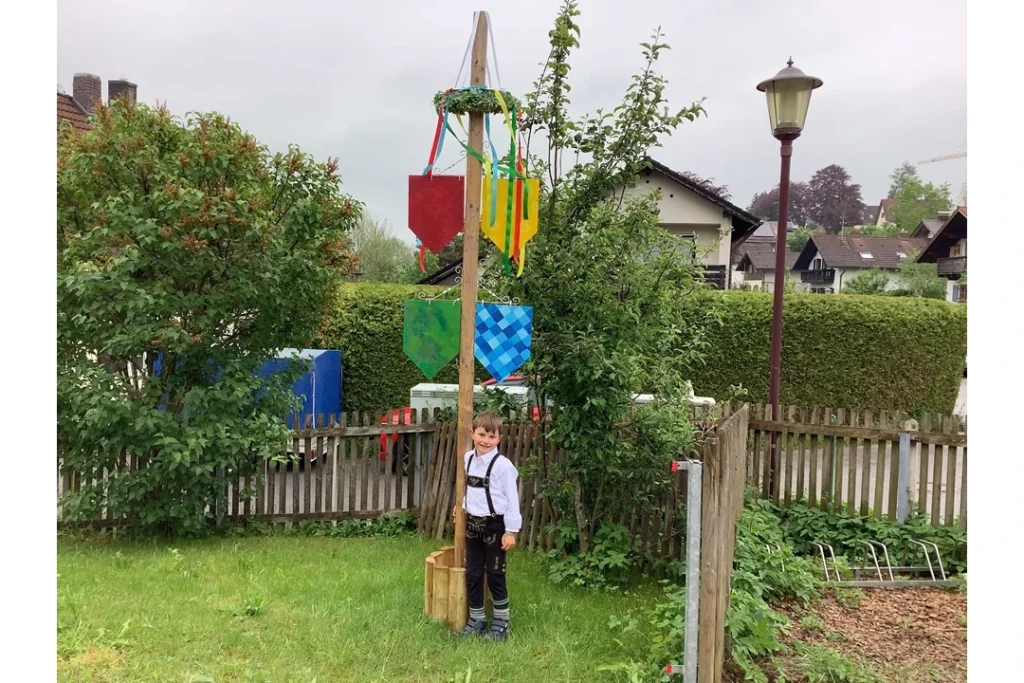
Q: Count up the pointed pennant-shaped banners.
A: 4